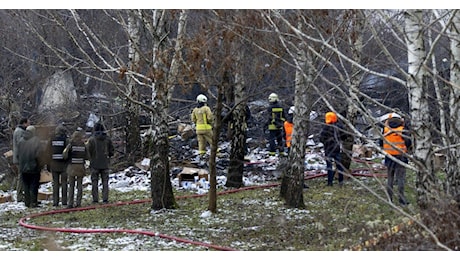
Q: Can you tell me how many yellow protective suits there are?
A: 1